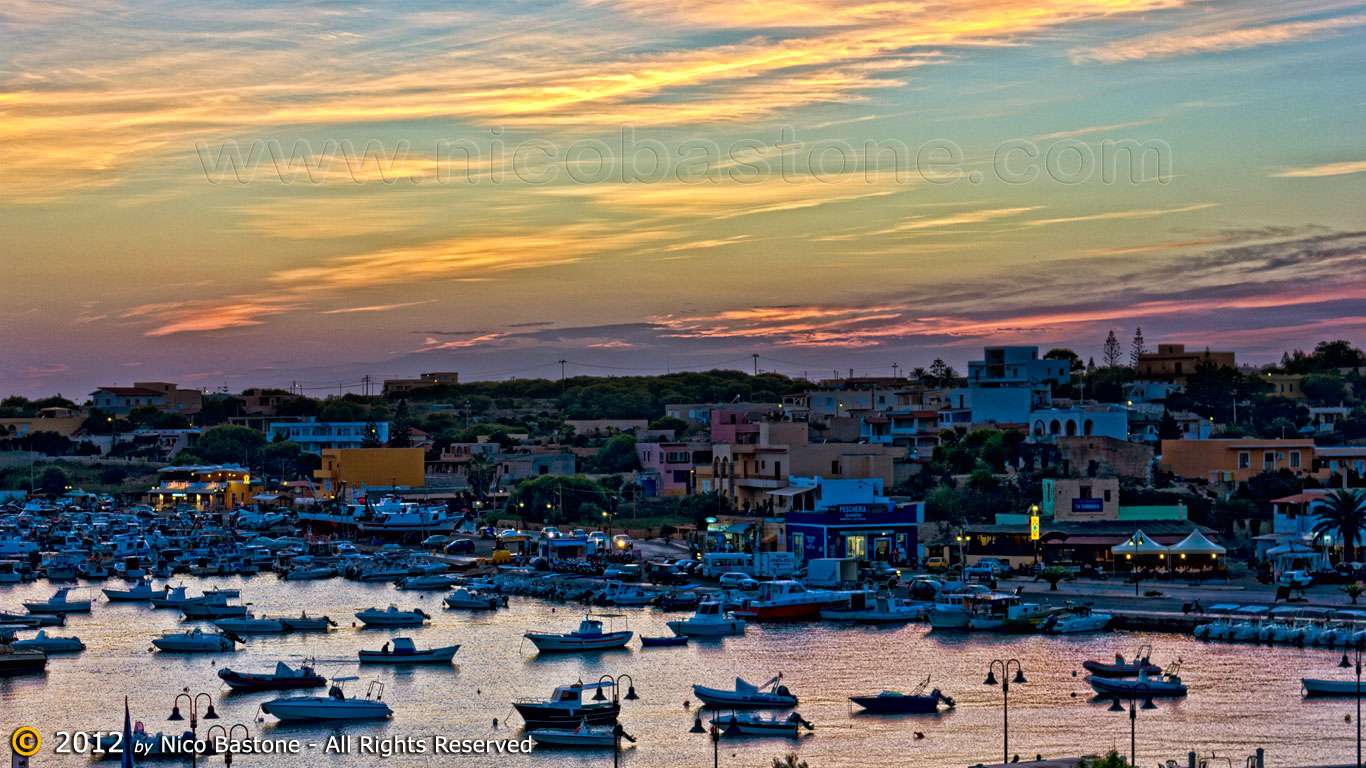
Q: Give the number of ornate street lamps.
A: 7